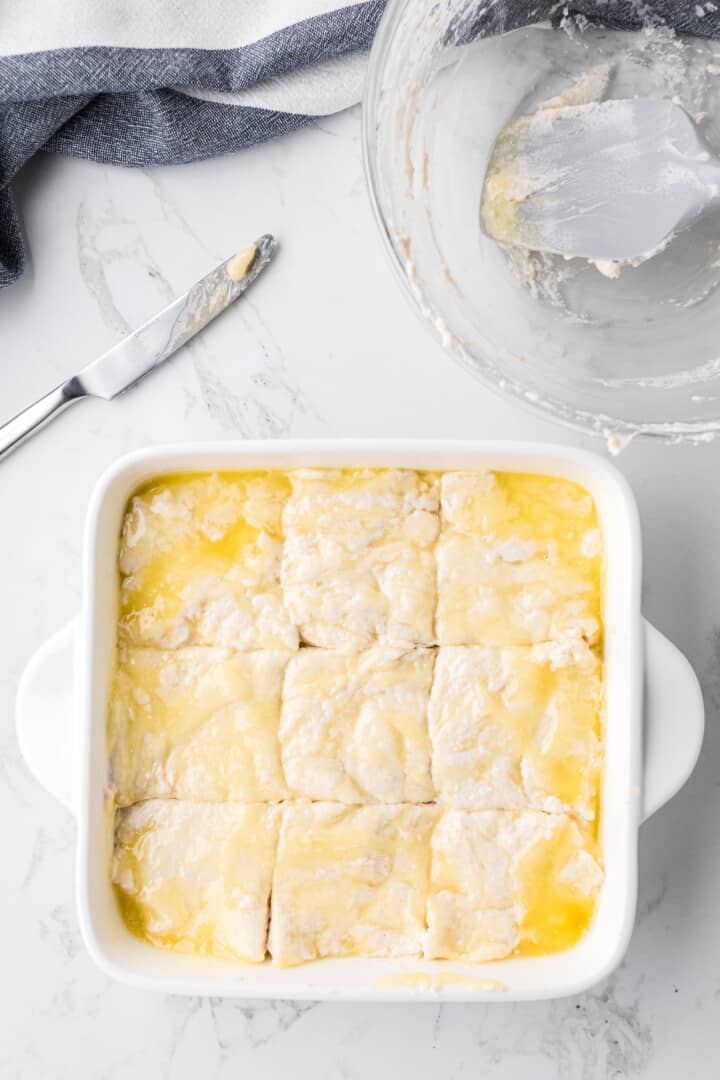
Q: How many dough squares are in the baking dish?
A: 9